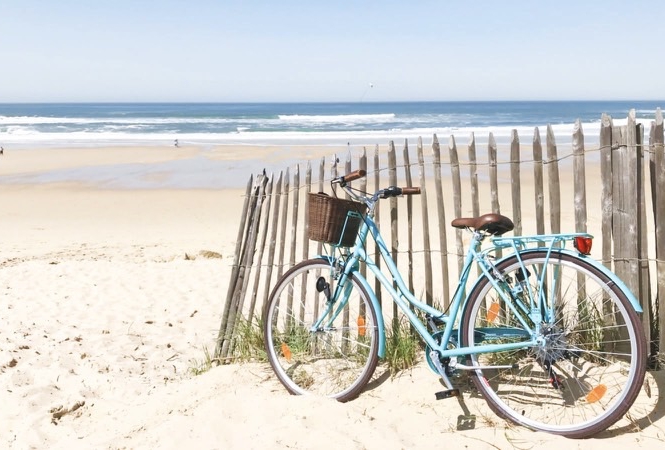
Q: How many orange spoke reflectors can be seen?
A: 4